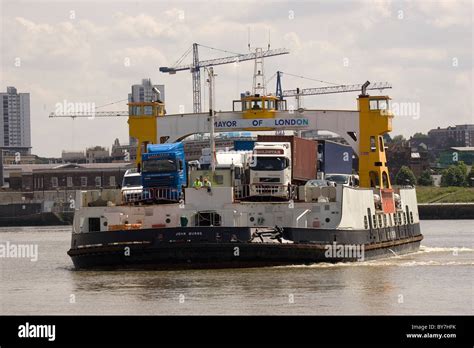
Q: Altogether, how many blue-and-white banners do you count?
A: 1